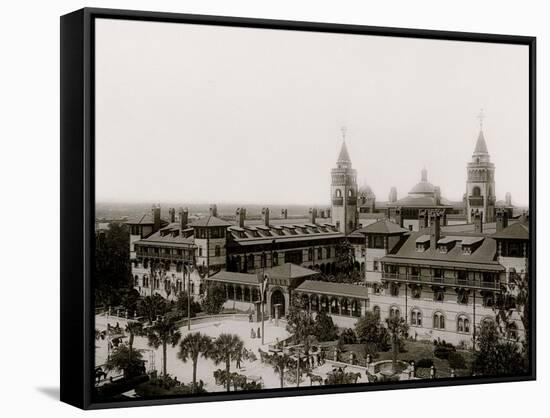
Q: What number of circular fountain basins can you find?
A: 1